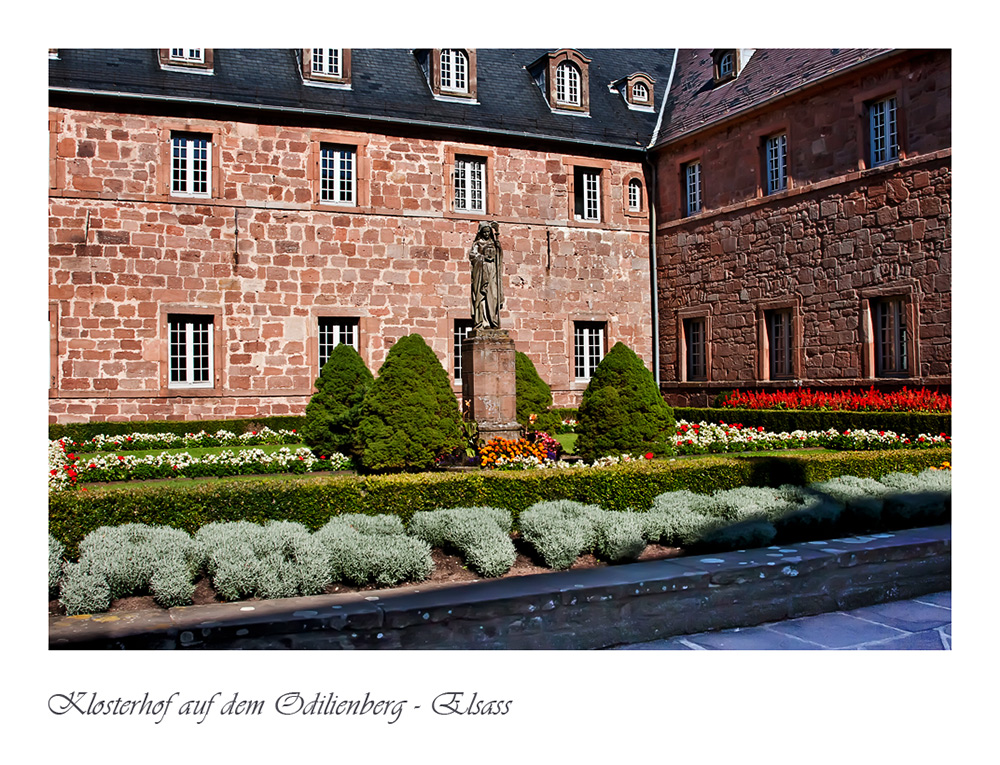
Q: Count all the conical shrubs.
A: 4